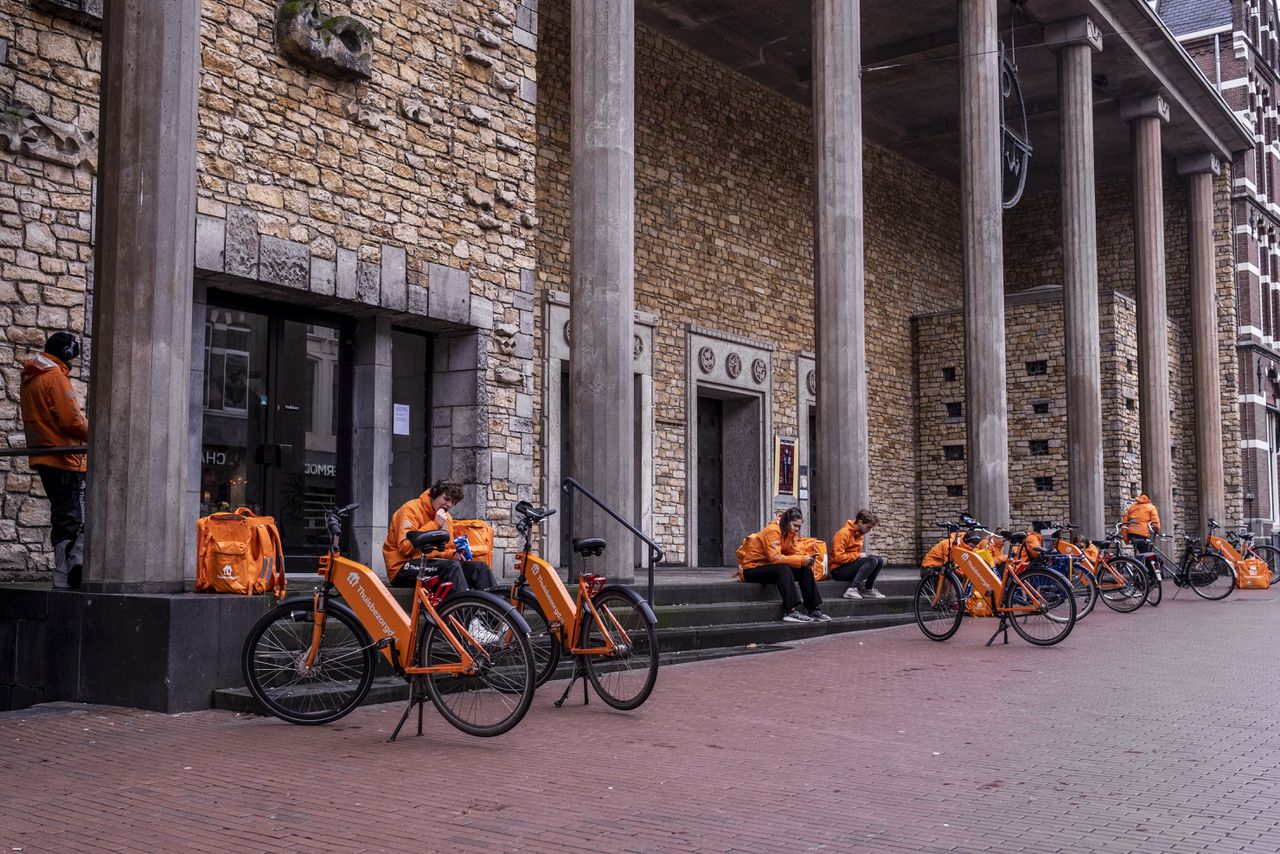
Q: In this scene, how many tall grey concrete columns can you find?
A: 7